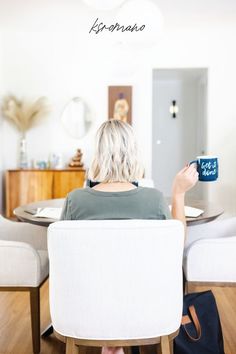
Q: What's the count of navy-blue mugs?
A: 1